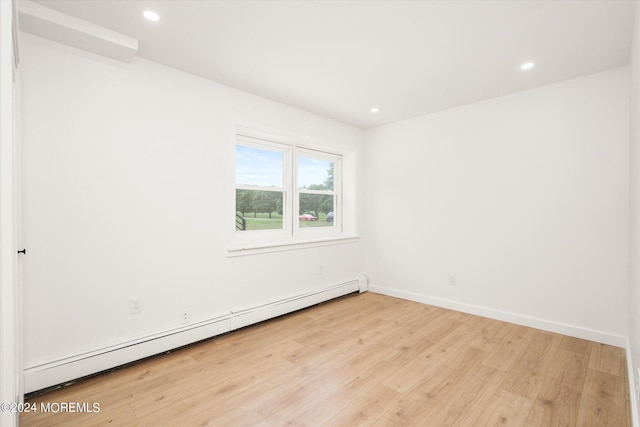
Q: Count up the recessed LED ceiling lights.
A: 3